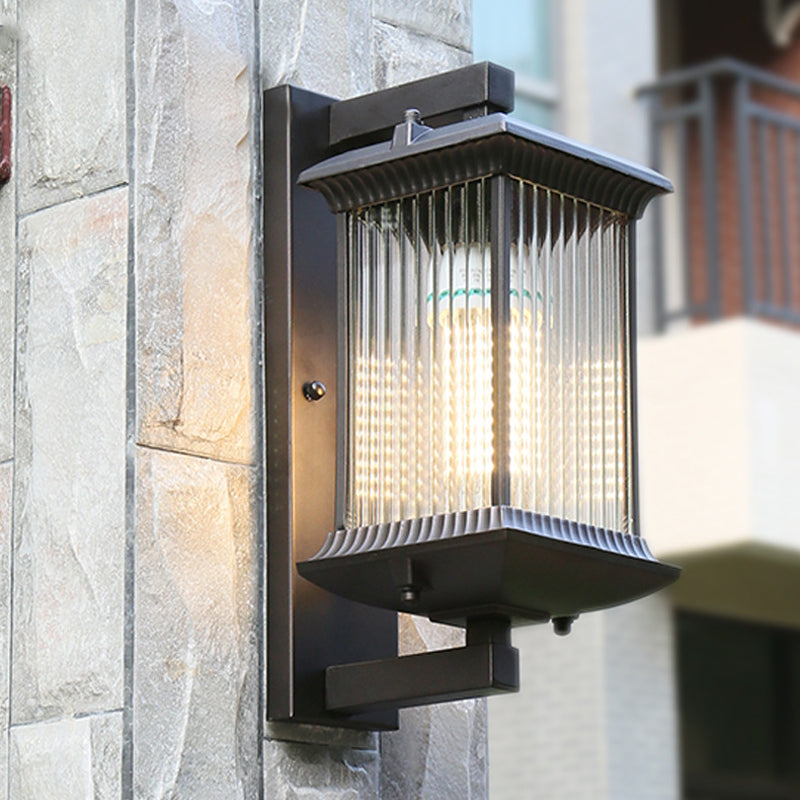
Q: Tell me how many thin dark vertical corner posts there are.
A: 3